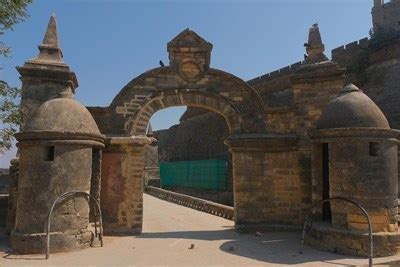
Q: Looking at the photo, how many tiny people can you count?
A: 0